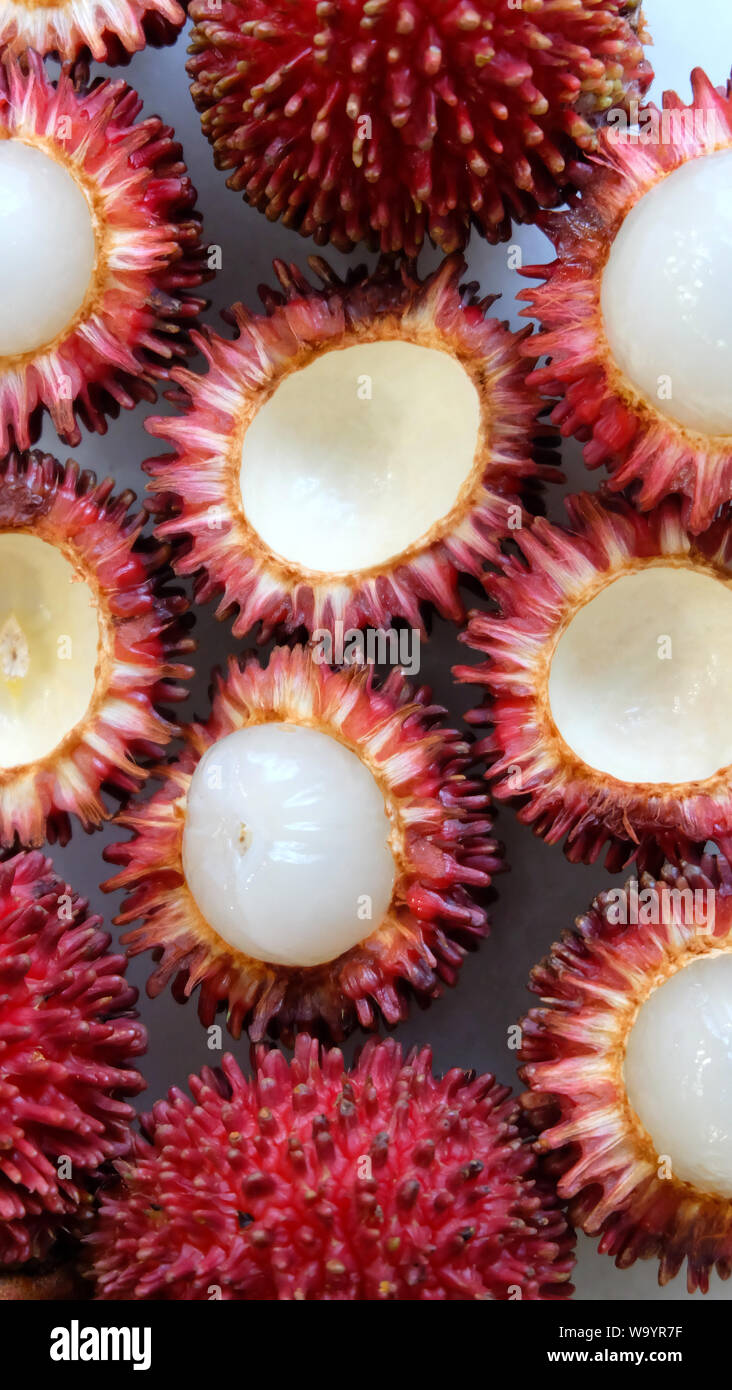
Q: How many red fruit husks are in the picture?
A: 11